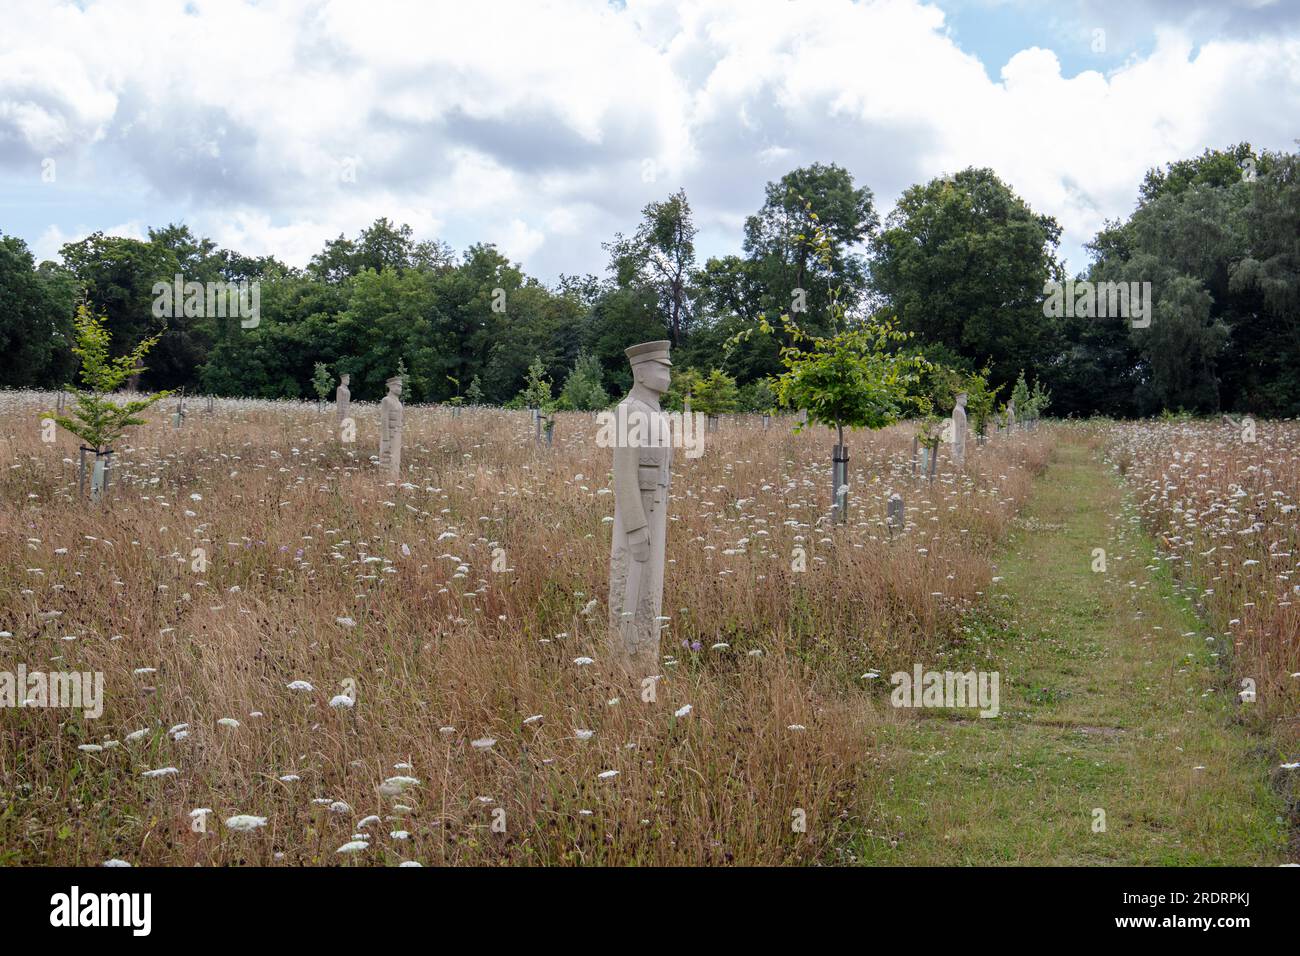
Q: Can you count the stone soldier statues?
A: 5